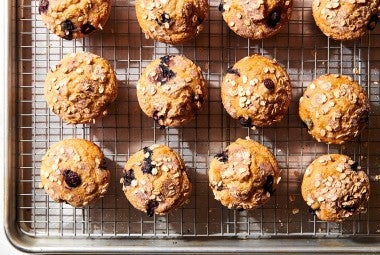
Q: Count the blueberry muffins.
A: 12